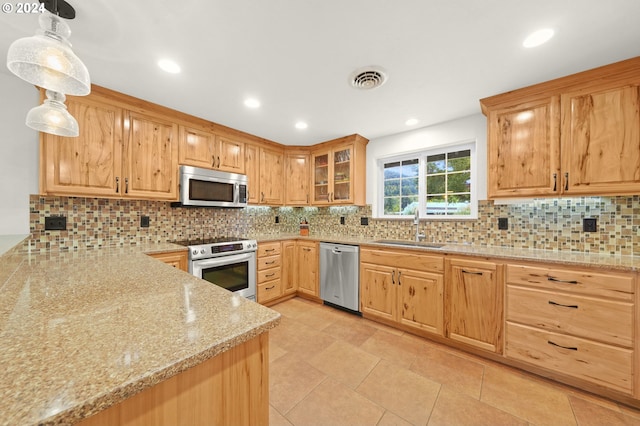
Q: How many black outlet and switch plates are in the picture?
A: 7